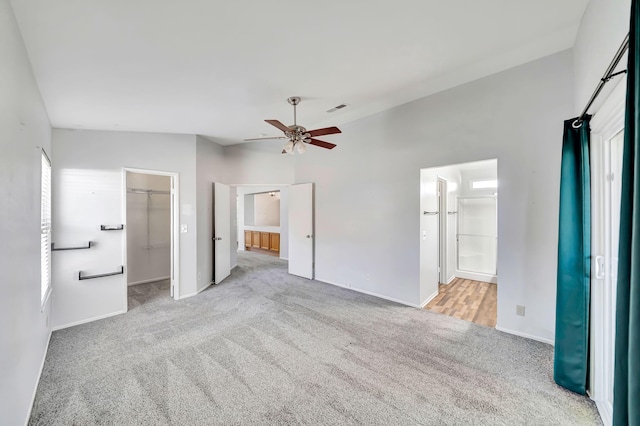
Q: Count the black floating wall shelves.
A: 3